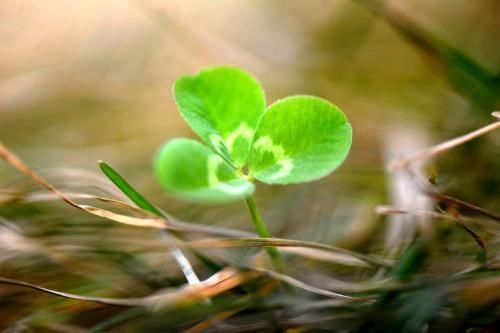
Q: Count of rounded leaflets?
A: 3